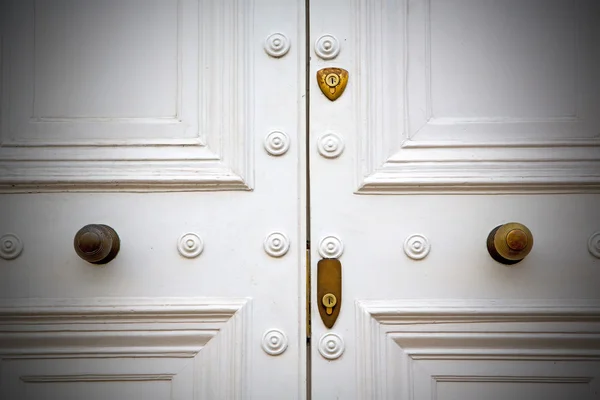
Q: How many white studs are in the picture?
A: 12